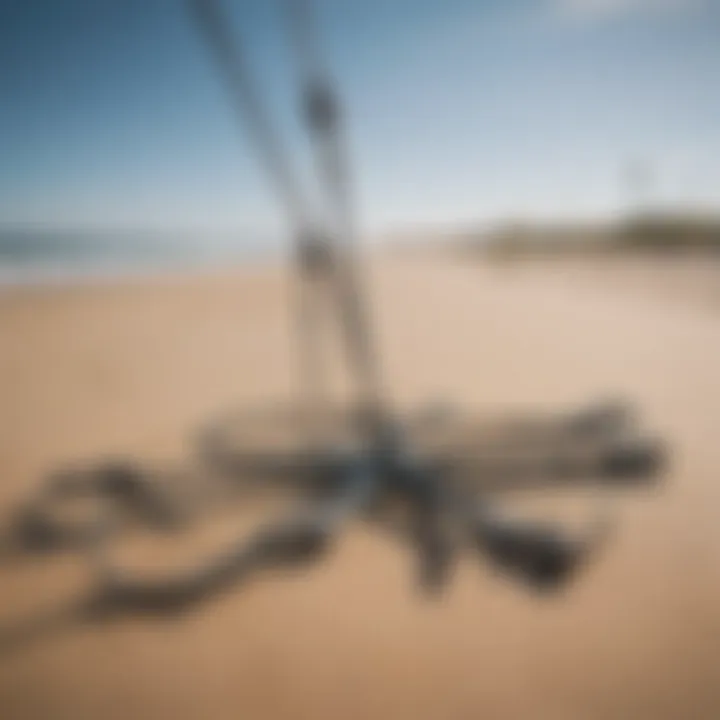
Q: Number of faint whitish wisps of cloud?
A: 1